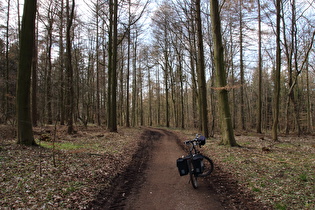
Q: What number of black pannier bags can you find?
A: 2